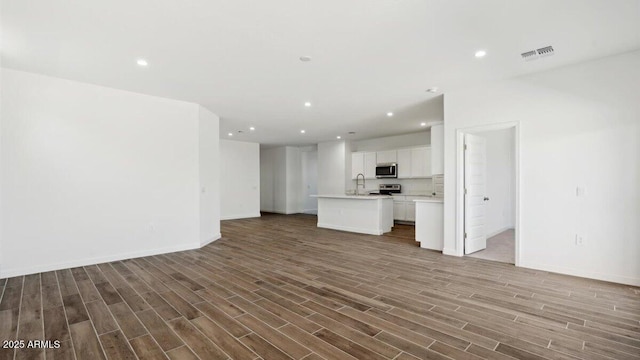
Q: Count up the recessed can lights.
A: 9